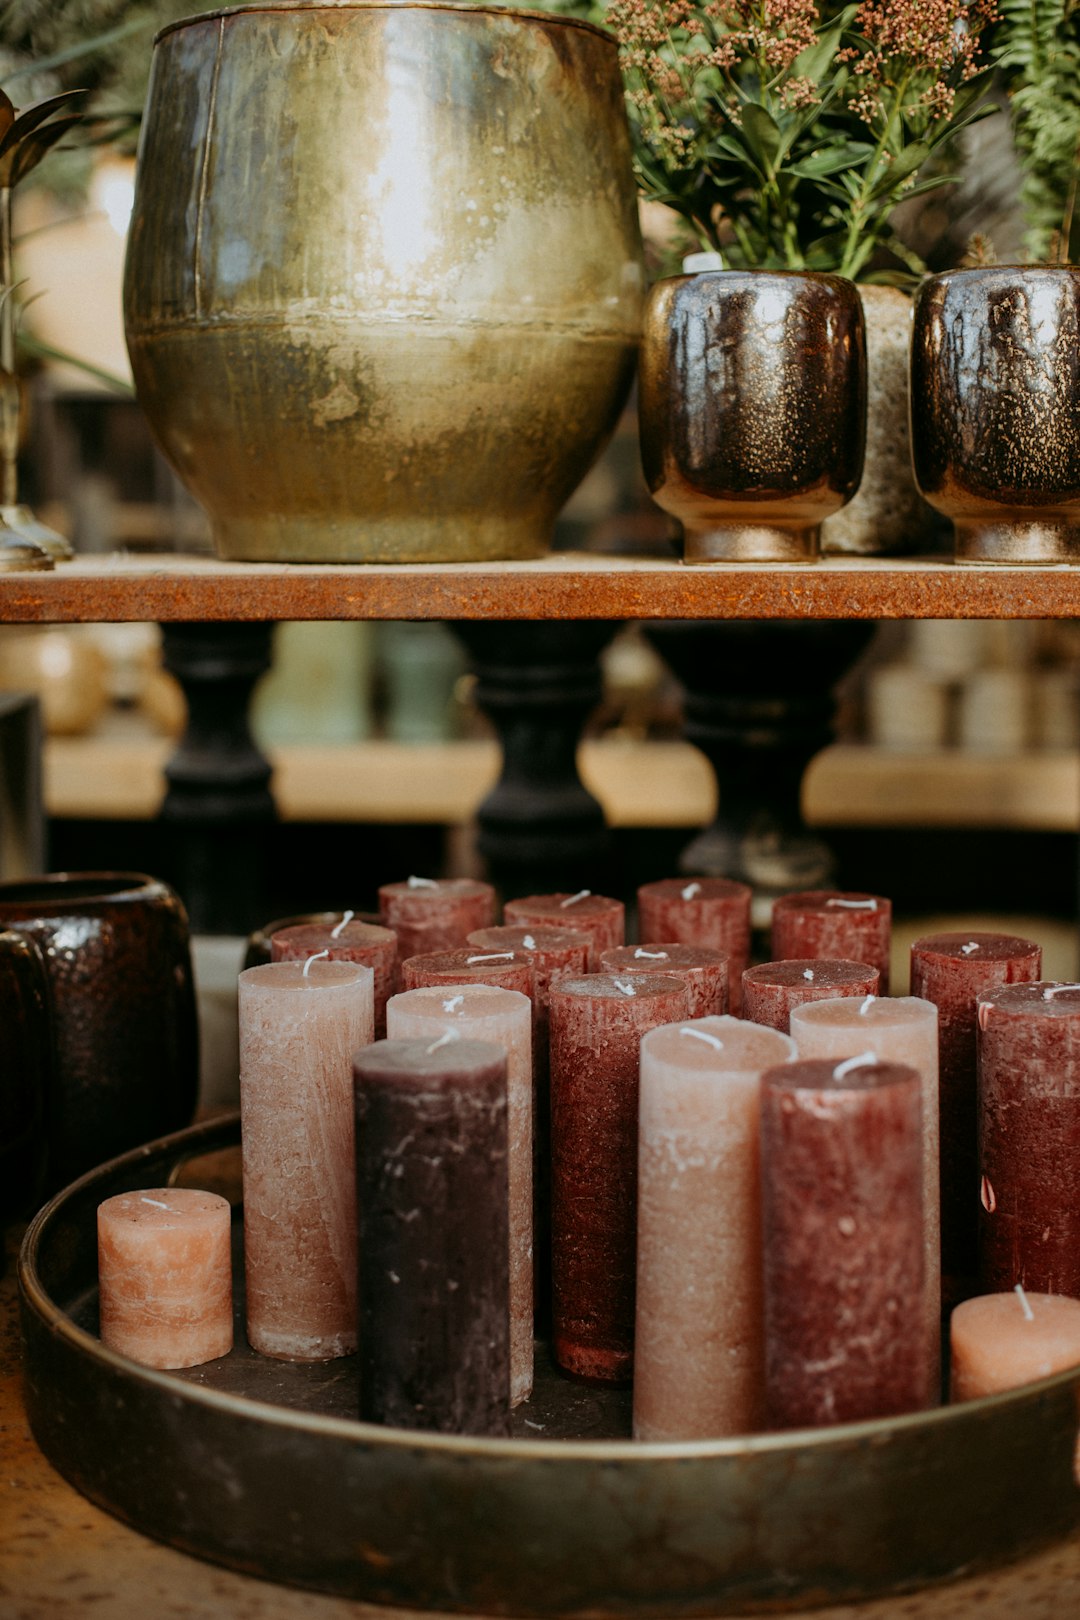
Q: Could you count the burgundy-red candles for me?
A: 13